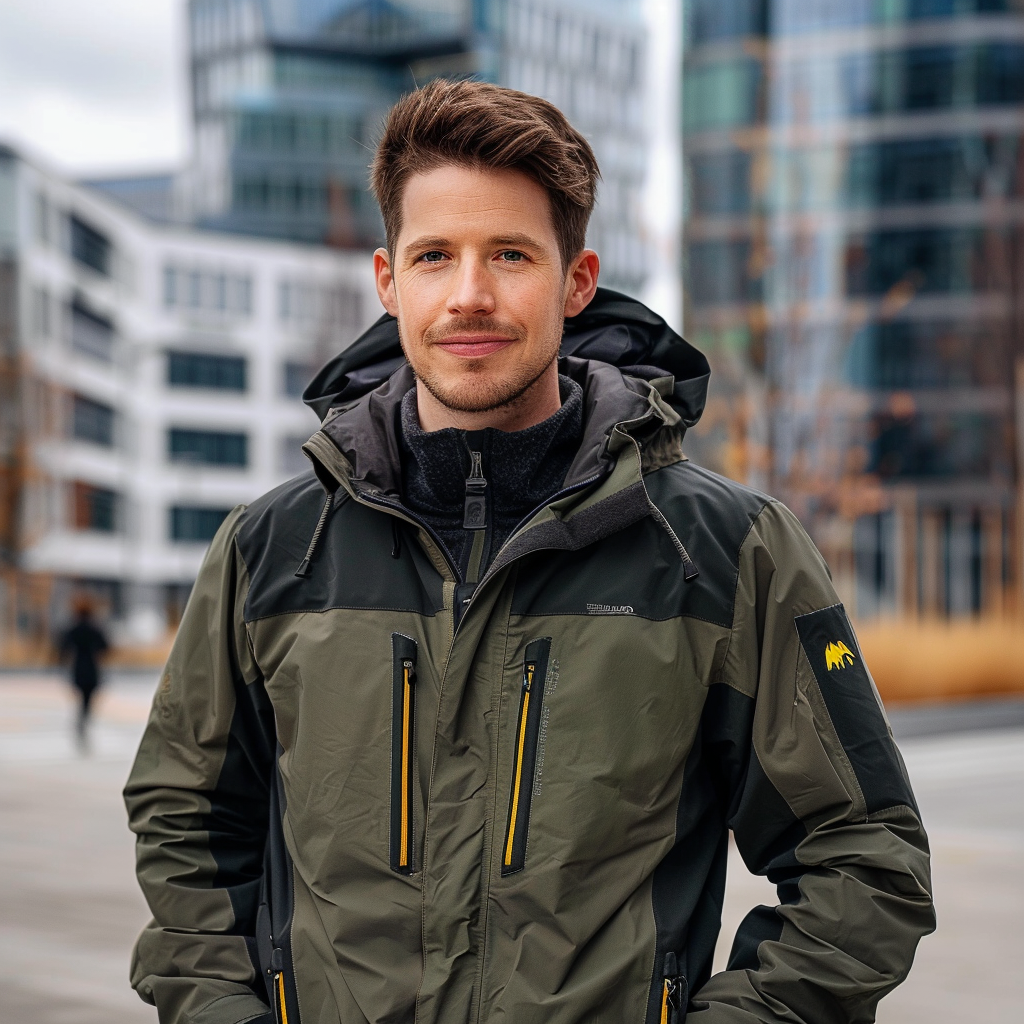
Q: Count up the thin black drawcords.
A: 2